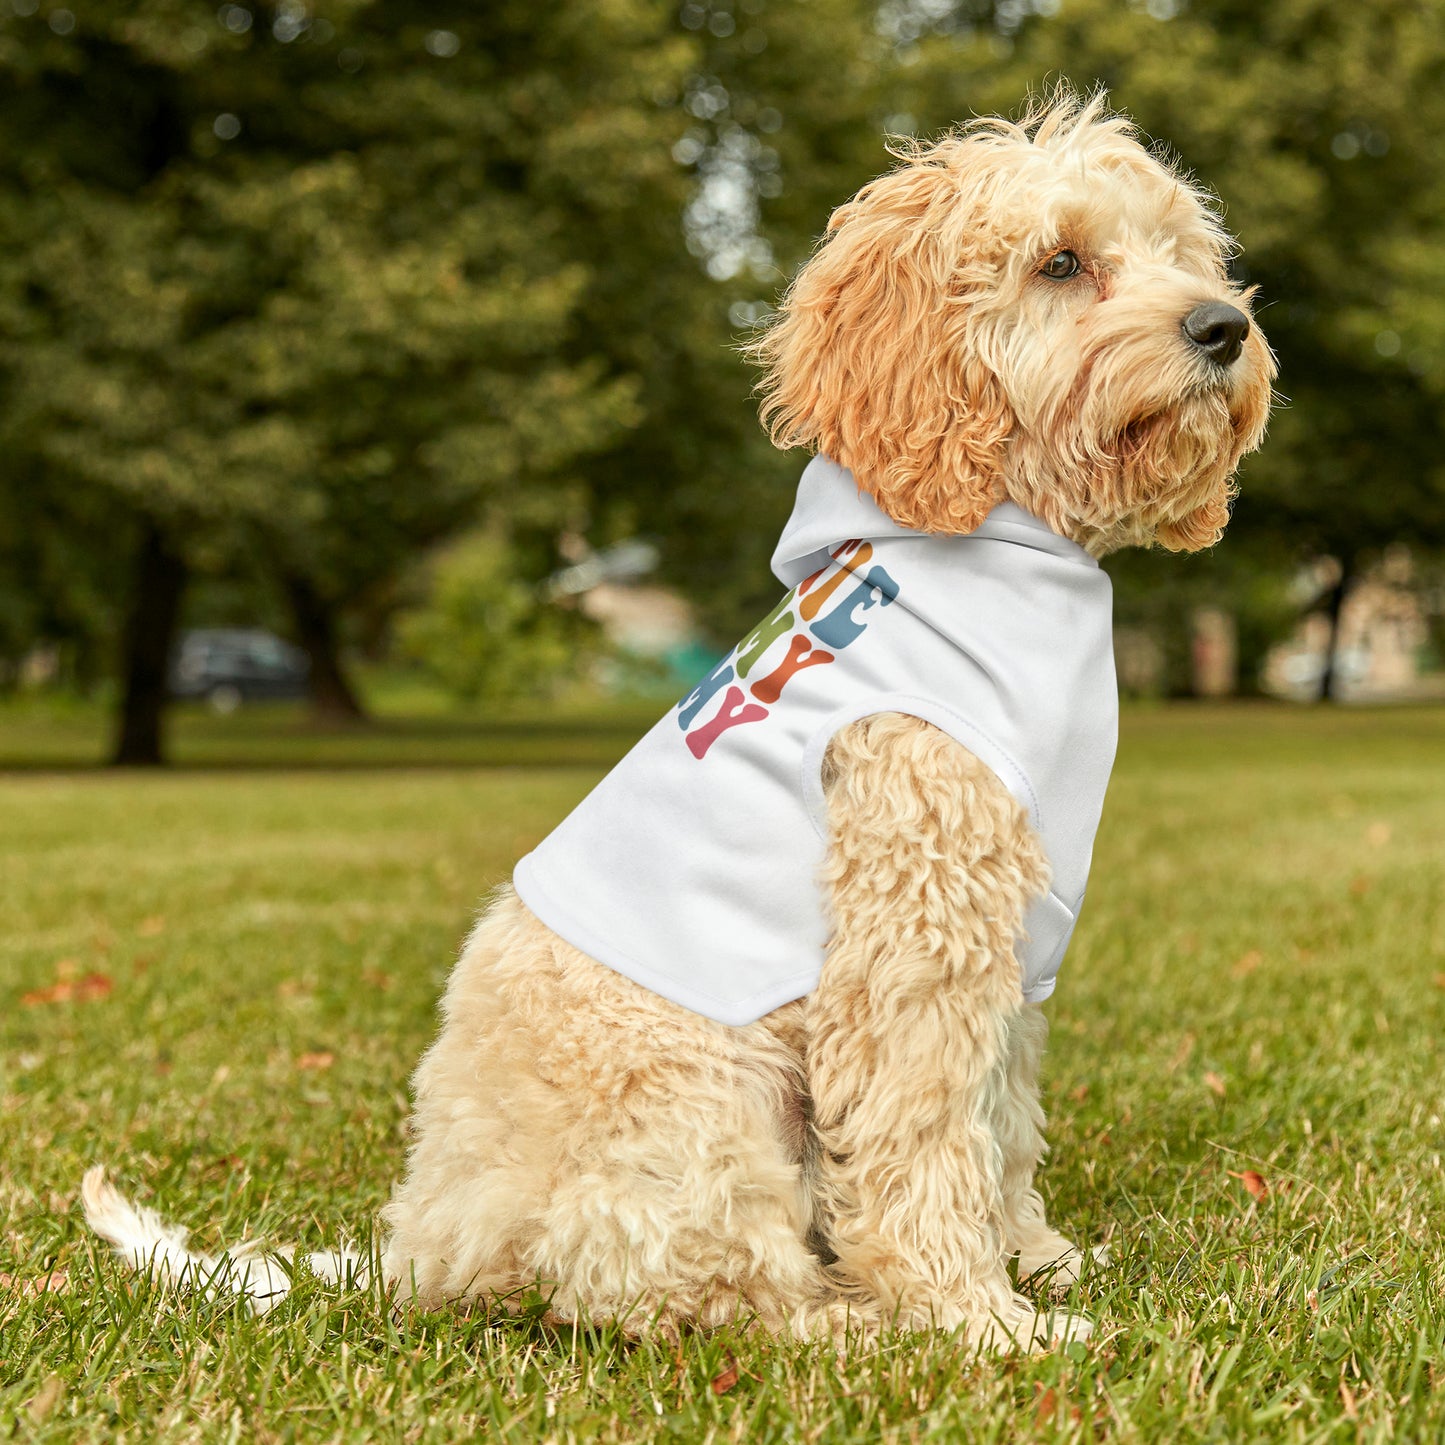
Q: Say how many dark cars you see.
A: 1